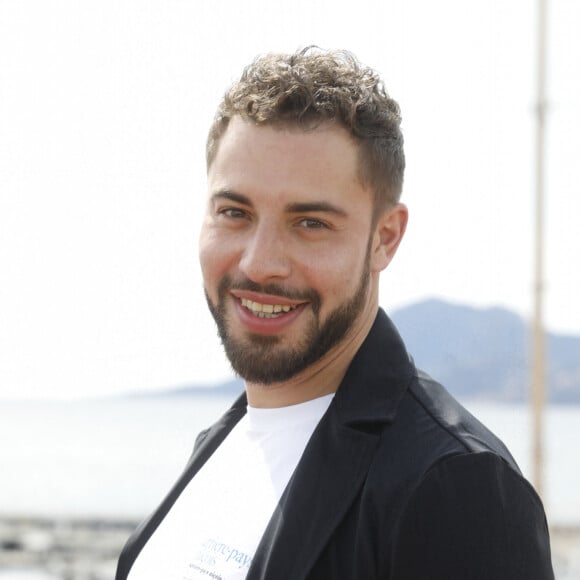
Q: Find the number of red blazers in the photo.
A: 0